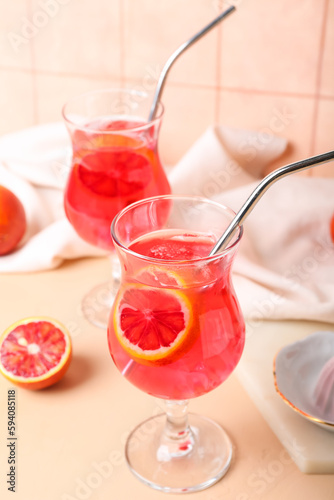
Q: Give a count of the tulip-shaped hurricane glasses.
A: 2